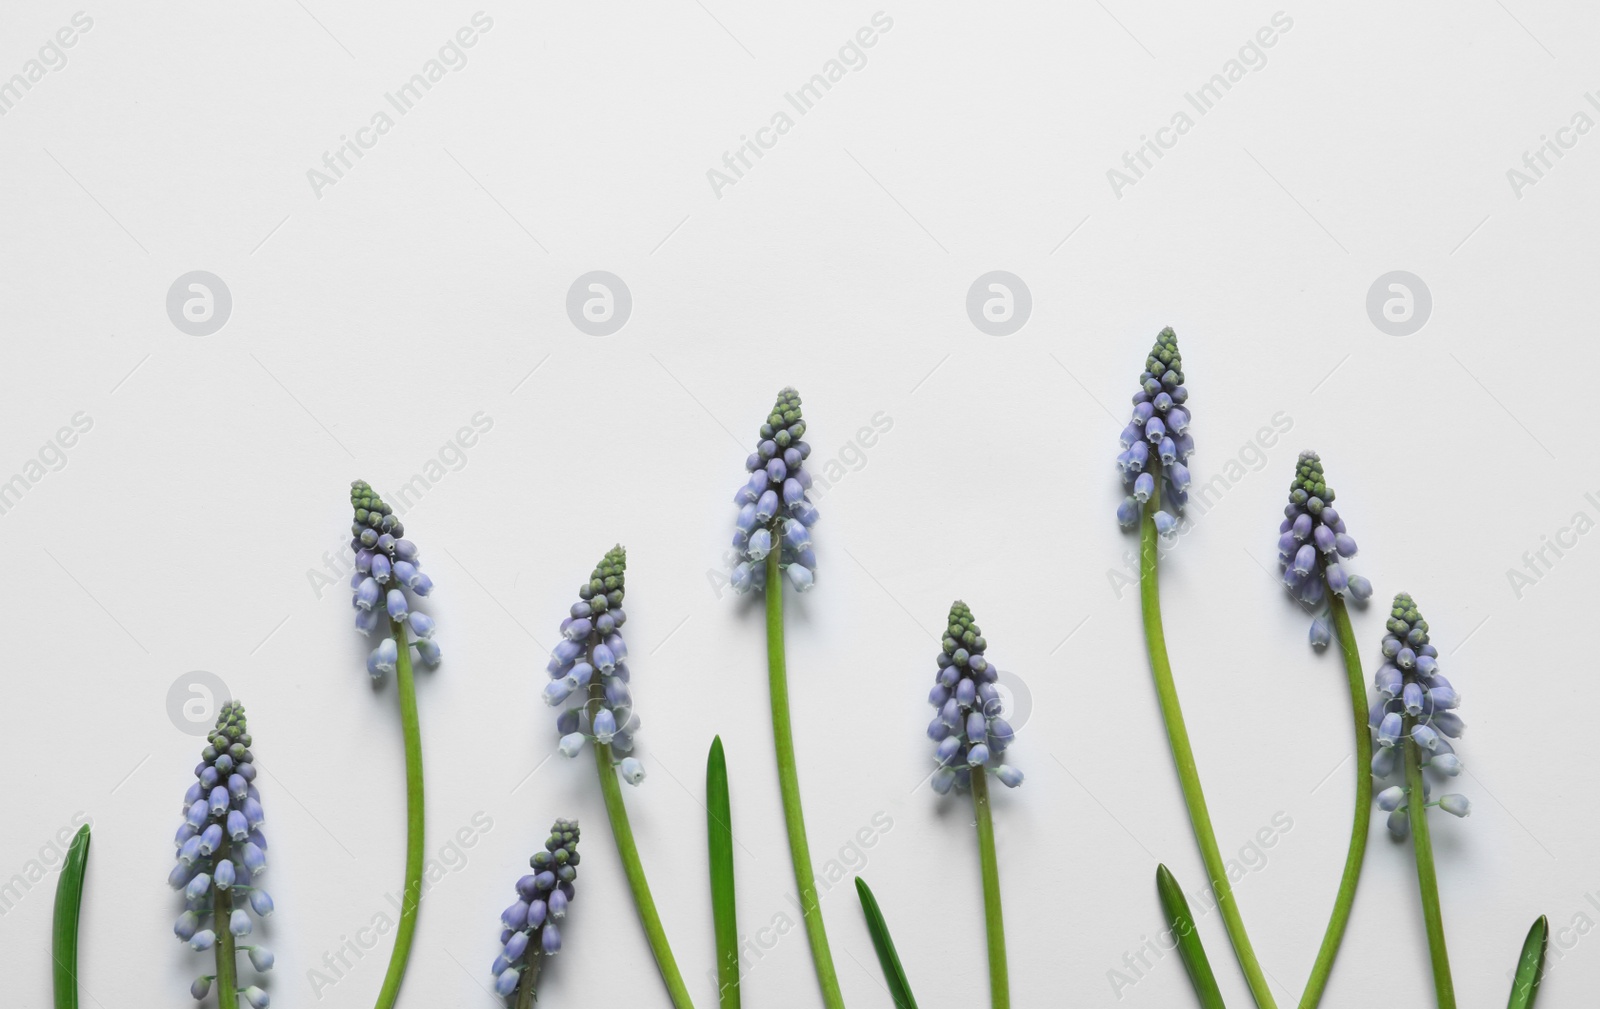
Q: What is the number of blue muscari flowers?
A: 9